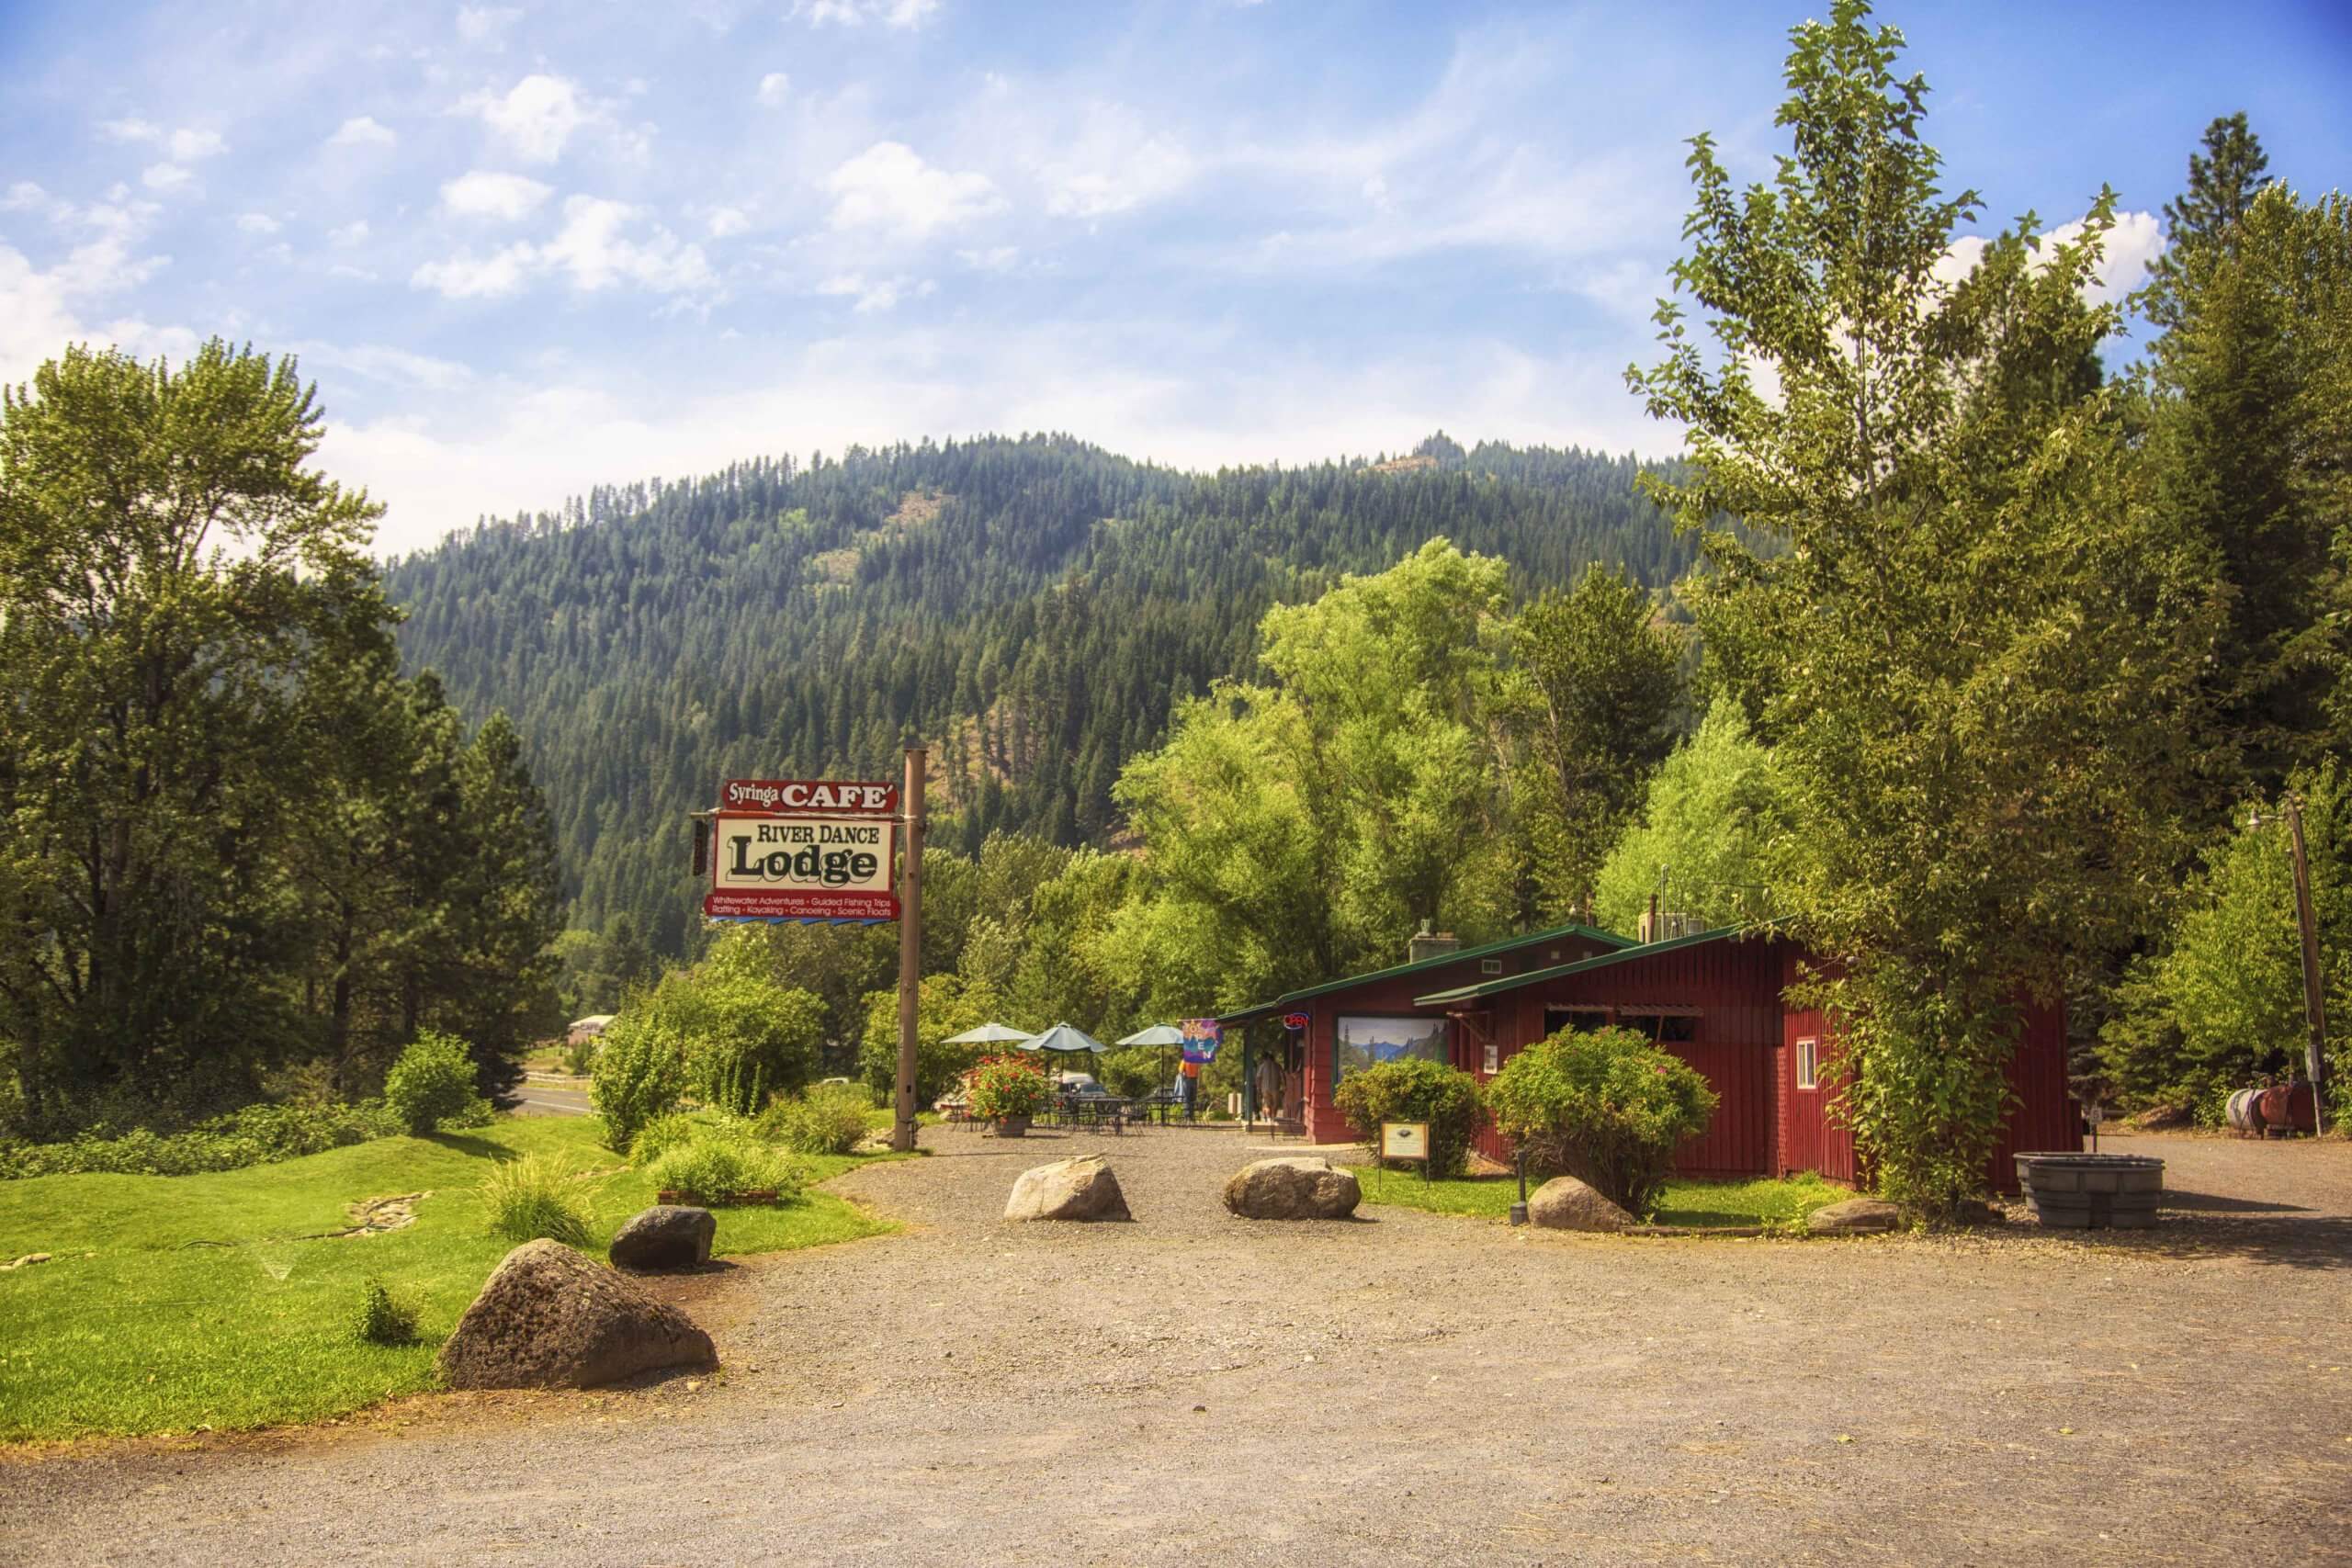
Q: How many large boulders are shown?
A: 6